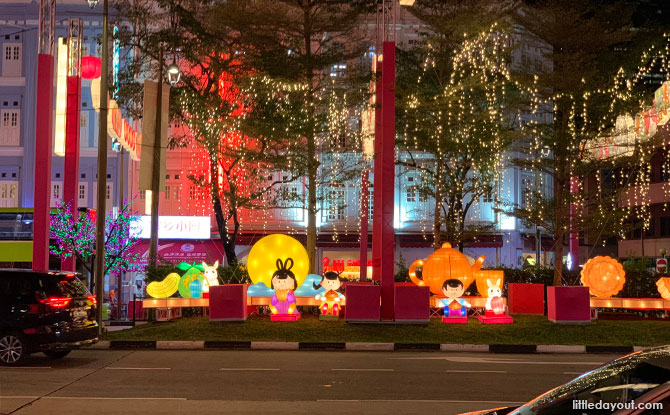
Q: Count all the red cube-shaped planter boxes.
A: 5